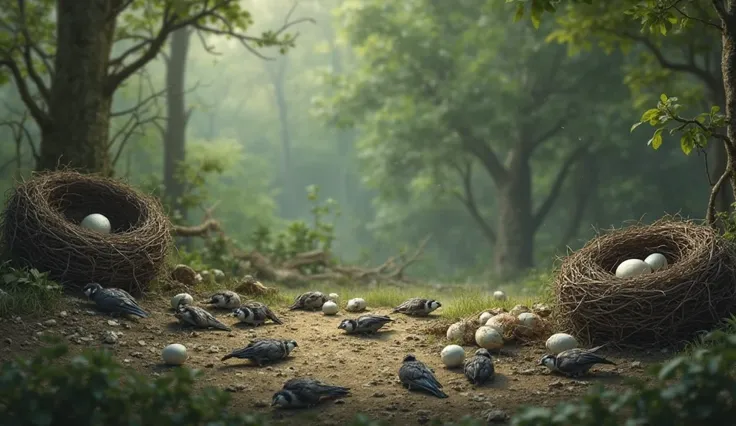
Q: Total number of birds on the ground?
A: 12